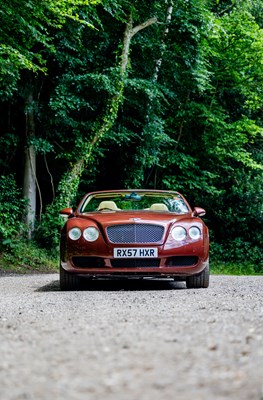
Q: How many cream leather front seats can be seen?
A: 2